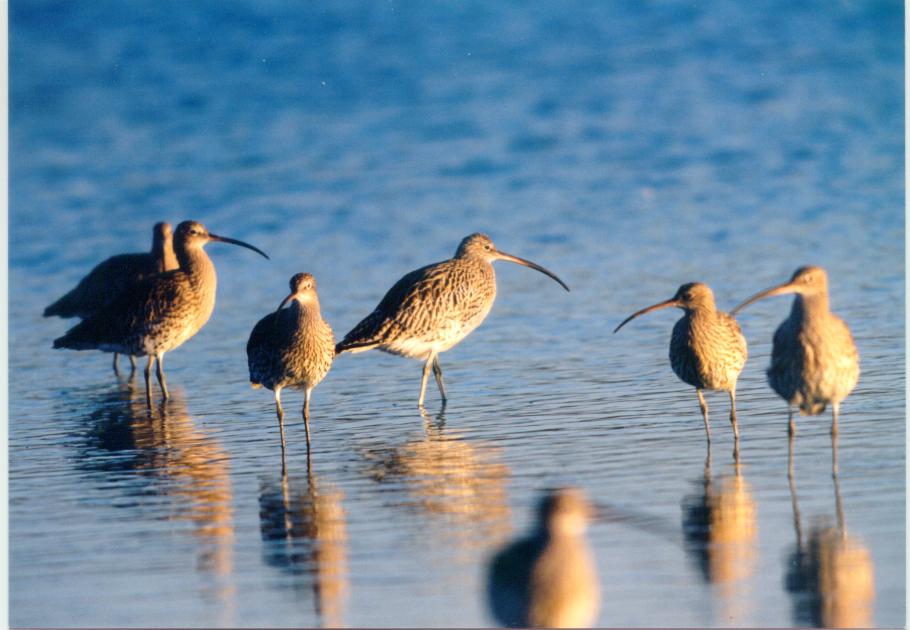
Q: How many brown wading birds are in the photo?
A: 7